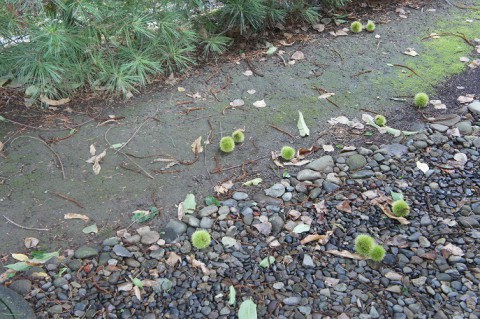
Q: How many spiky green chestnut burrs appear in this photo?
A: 11